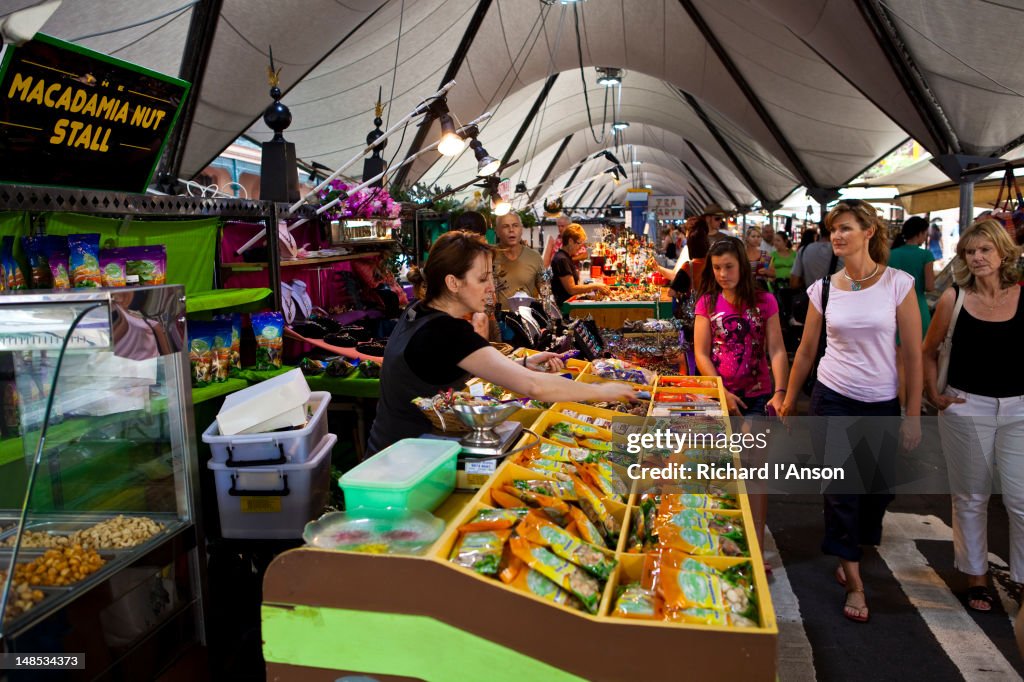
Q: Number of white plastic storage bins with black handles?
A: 2